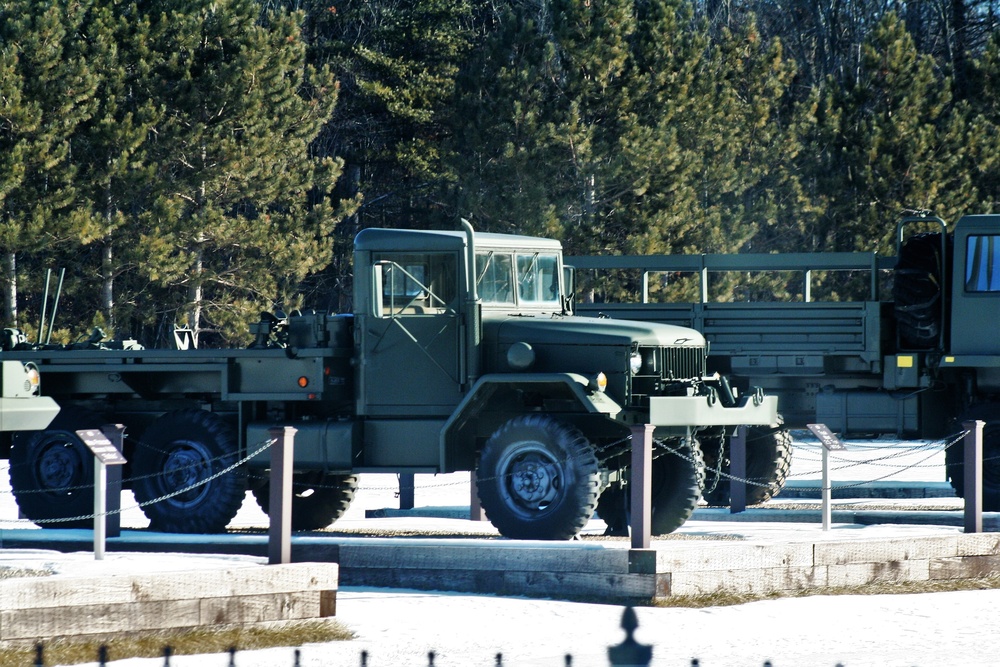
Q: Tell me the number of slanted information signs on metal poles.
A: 2